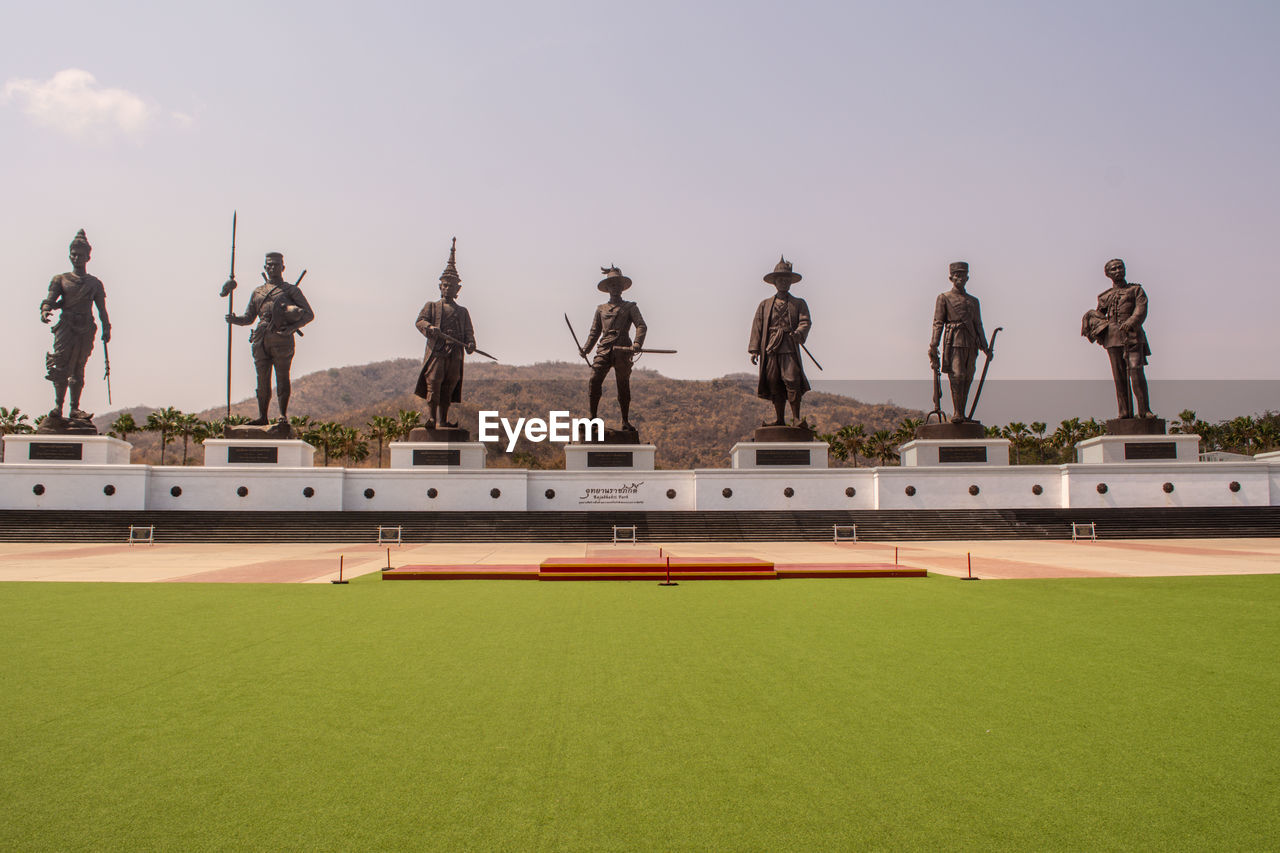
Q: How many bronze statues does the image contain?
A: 7